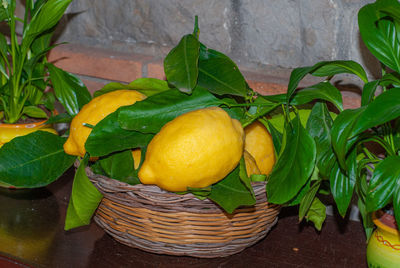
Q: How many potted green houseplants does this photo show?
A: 2